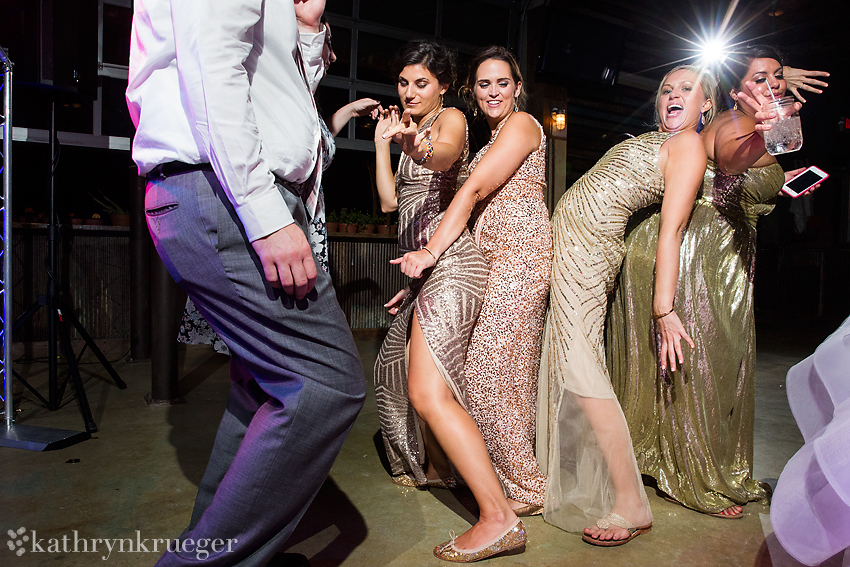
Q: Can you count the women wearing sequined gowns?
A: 4